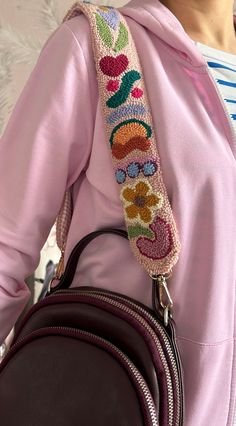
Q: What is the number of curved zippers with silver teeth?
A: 3